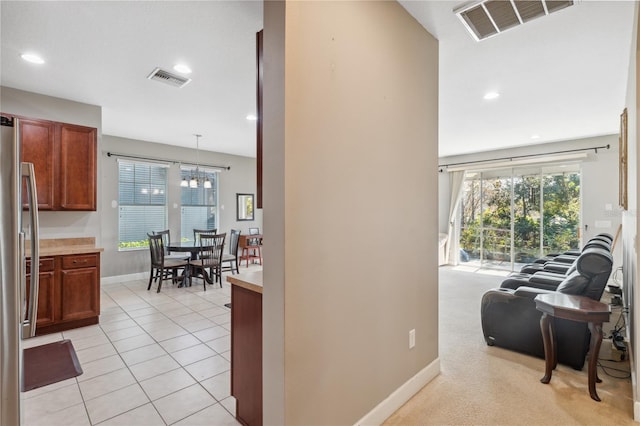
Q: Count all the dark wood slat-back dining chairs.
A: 5